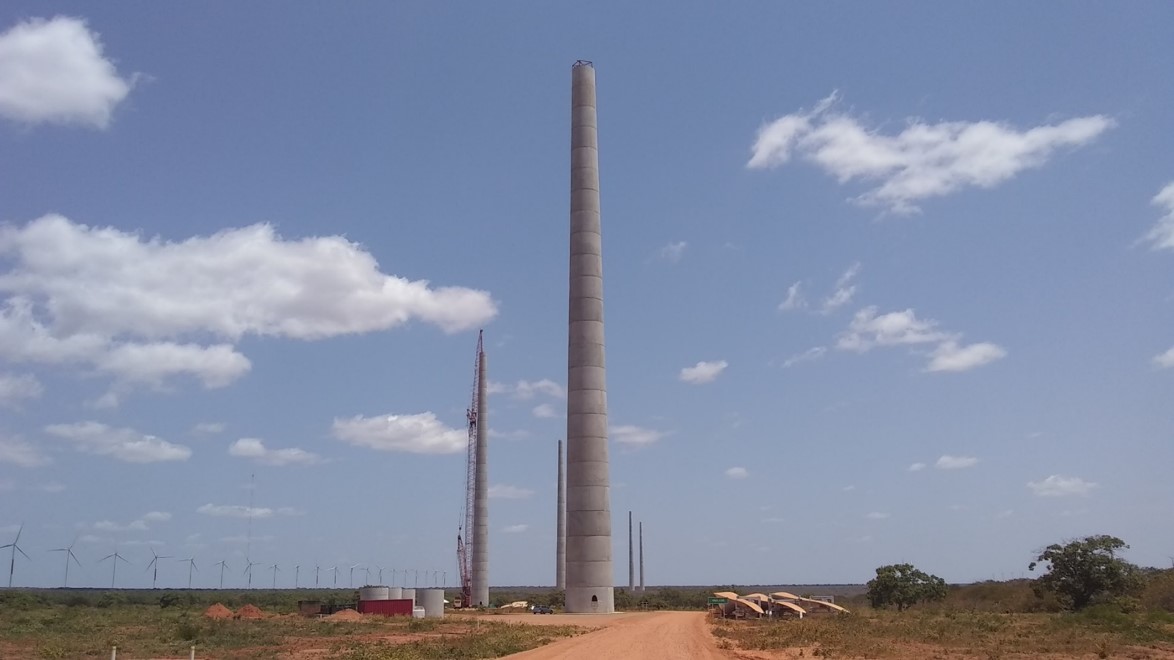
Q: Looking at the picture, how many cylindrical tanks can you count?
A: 4